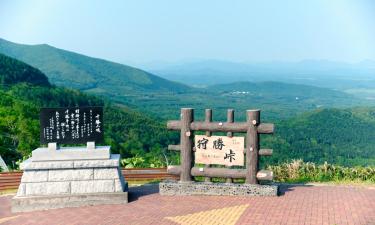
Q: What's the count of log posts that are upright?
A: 4